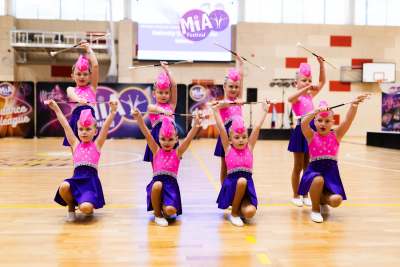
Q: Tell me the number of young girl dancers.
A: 8